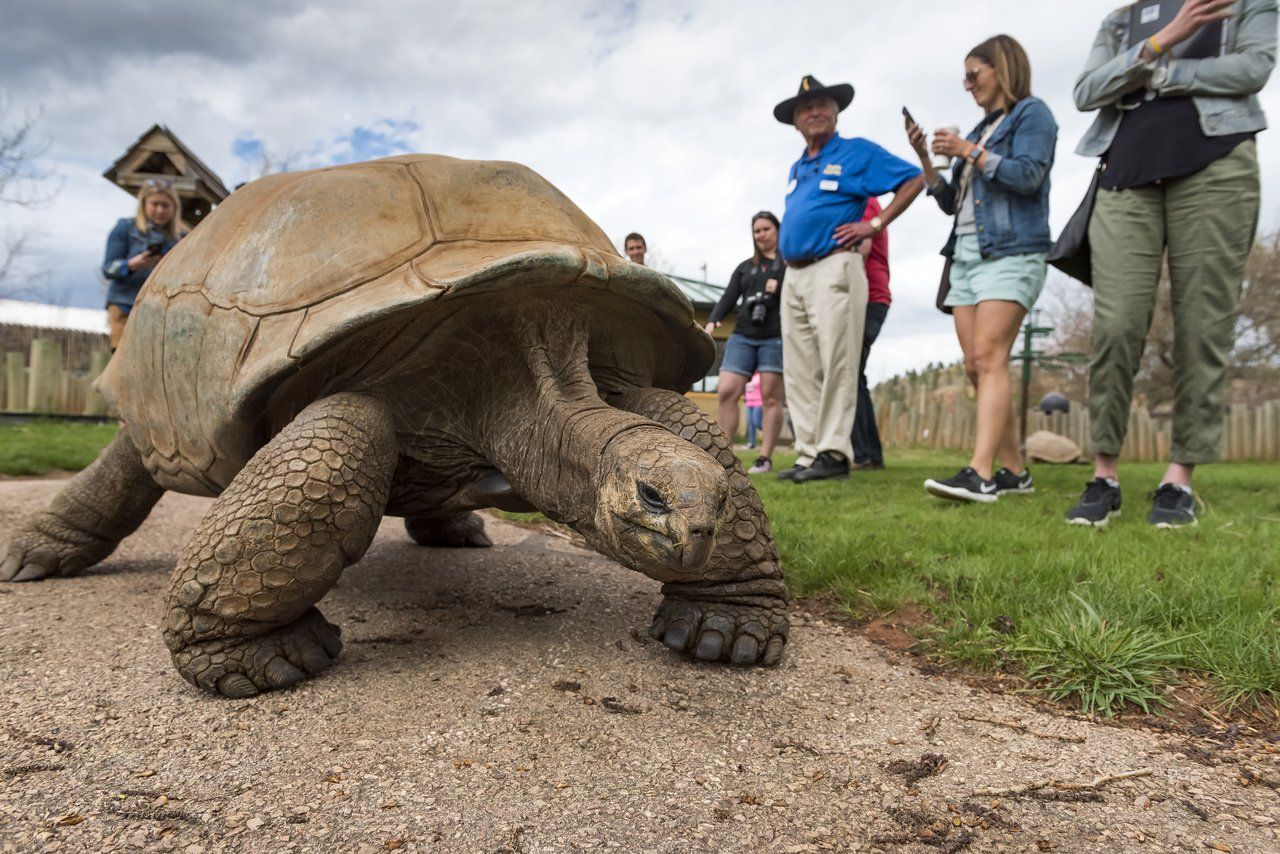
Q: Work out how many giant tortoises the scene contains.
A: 2